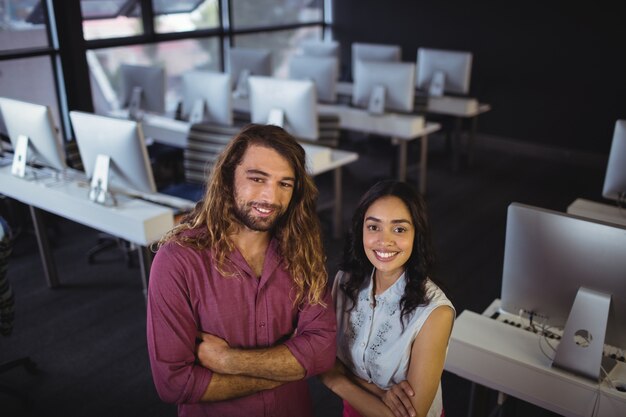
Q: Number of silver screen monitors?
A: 13